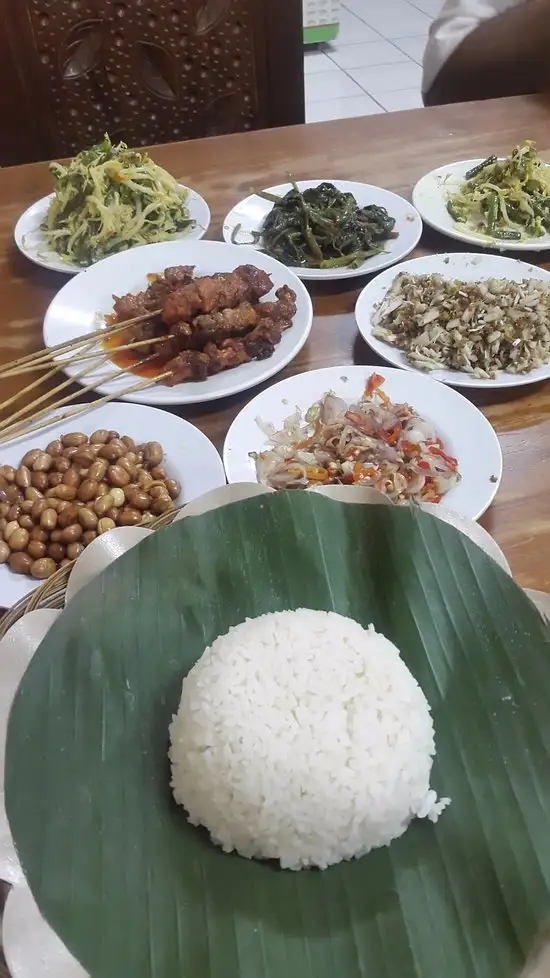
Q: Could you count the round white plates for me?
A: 7